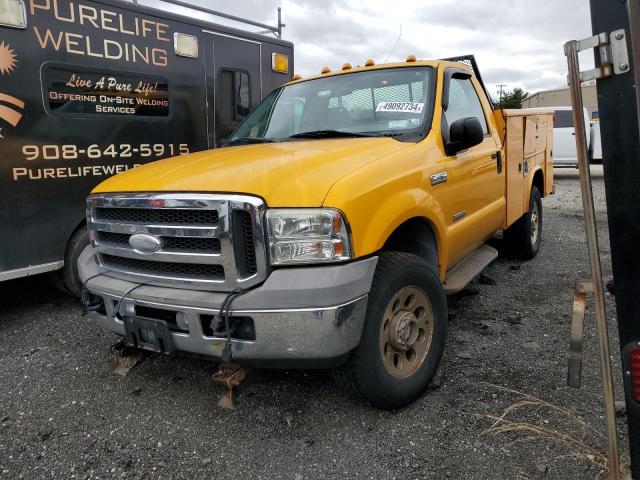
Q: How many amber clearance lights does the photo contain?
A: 5